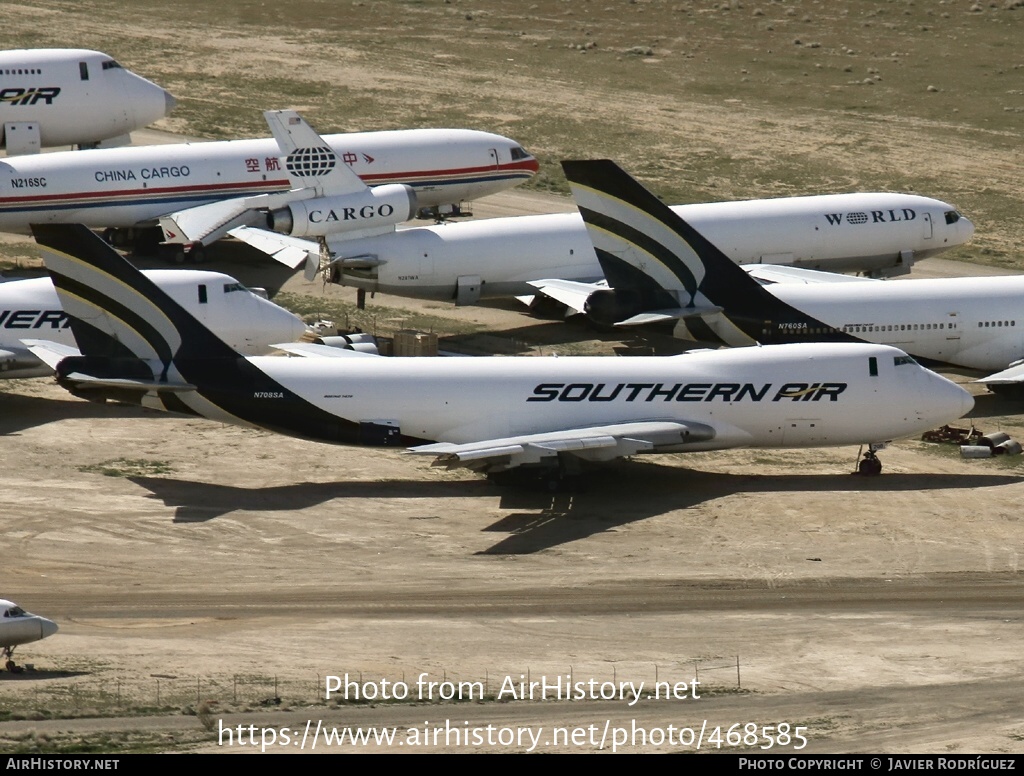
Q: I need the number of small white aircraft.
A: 1